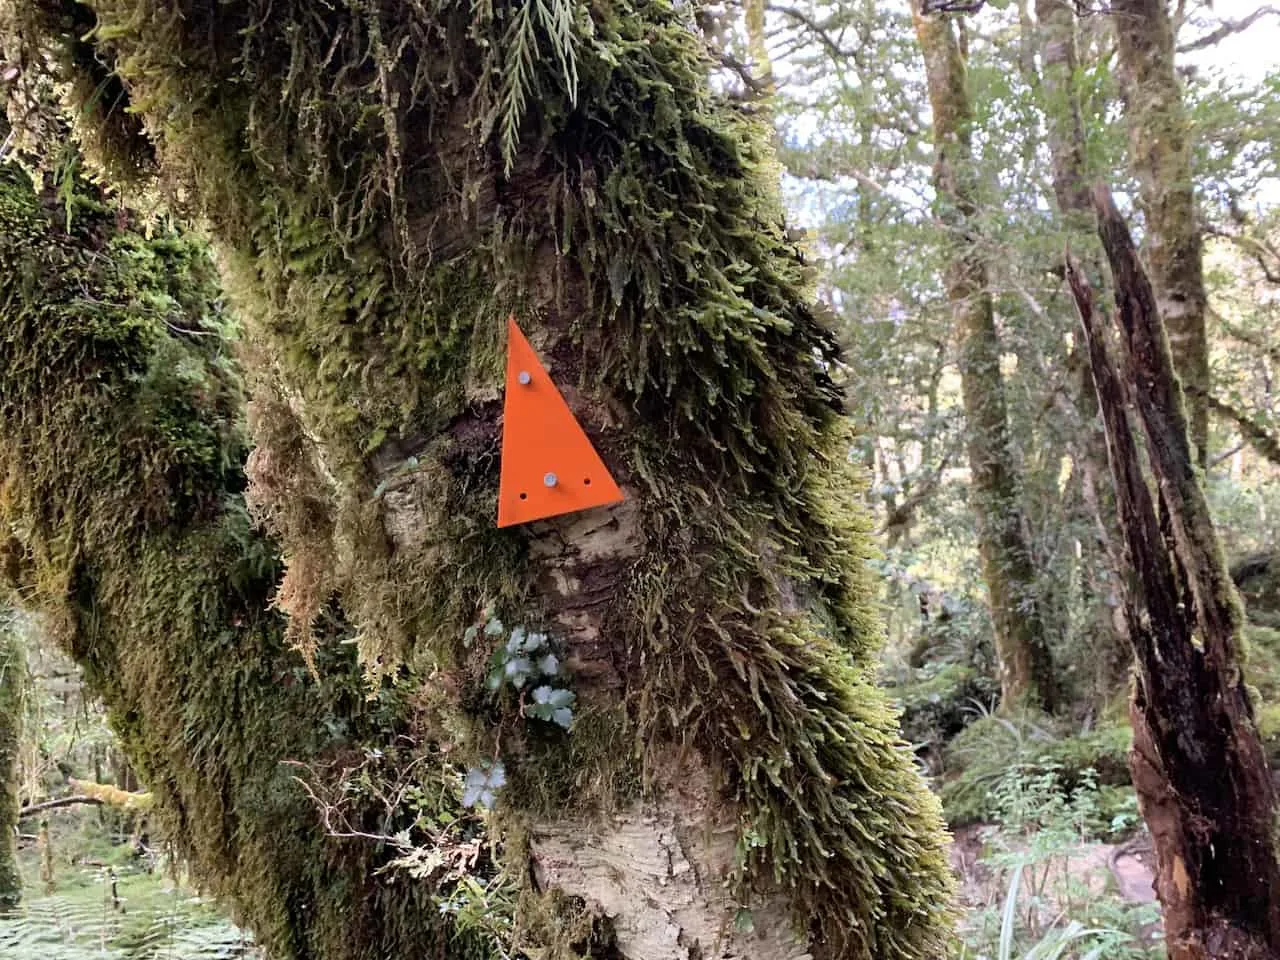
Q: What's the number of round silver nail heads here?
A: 2